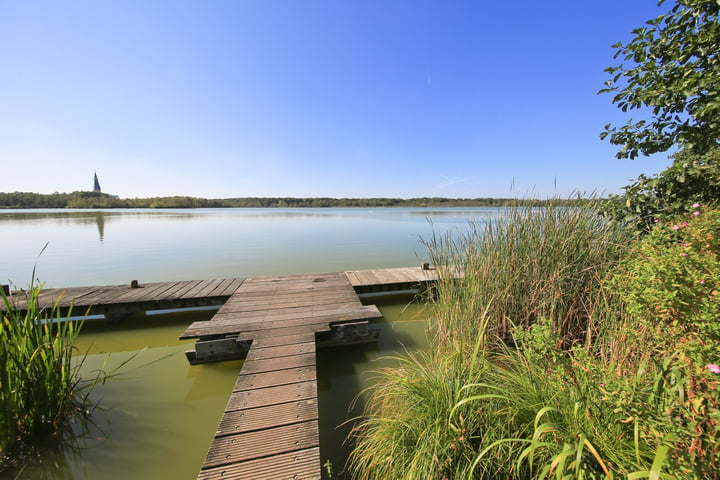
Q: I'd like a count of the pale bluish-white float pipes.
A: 3